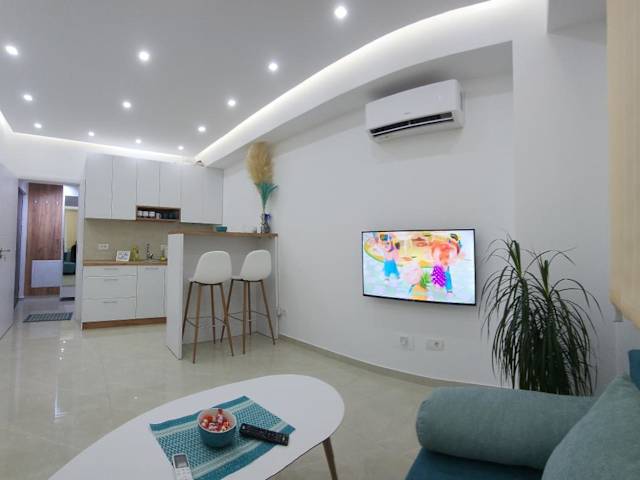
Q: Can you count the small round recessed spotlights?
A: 12